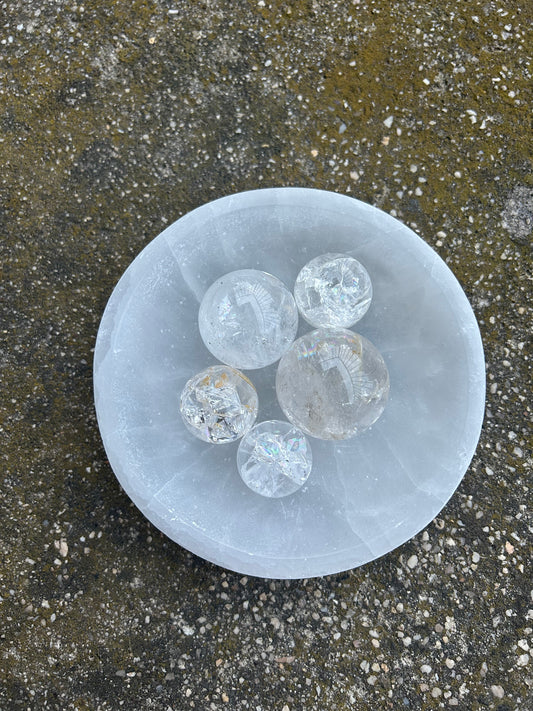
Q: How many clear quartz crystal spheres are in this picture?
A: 5